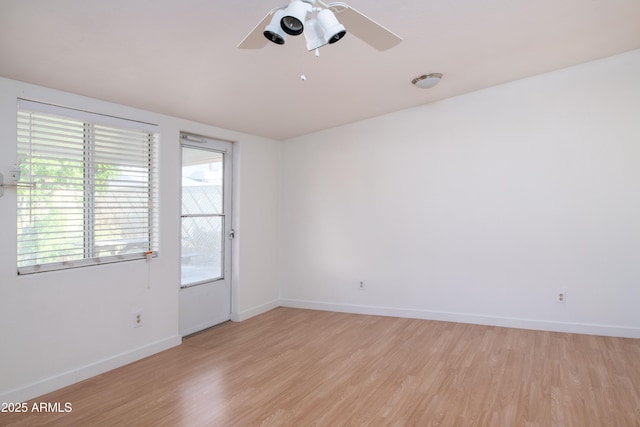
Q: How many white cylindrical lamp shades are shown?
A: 4